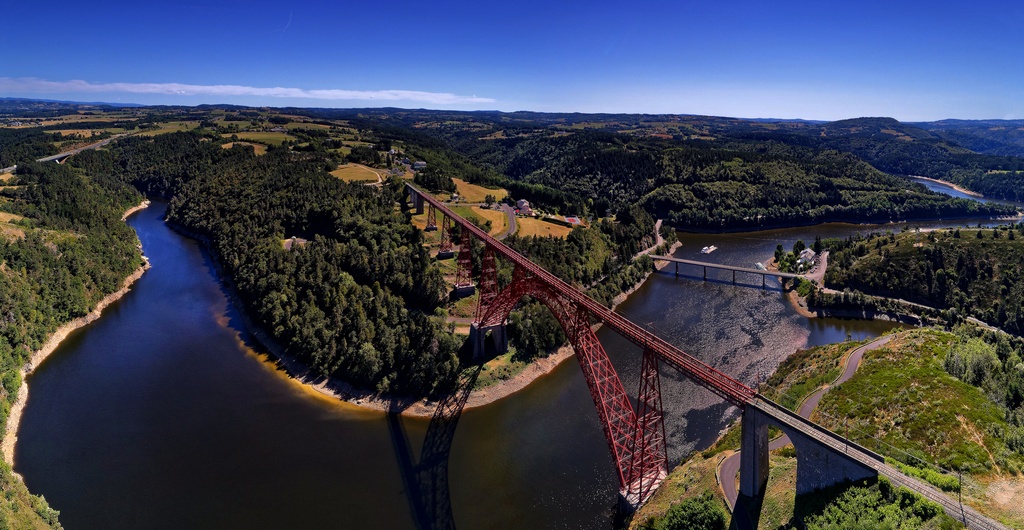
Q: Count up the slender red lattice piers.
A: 5